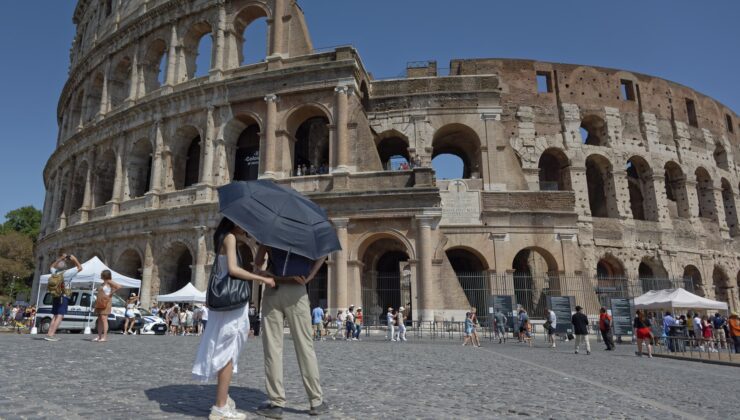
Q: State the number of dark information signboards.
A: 3